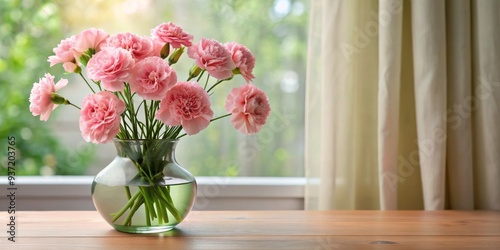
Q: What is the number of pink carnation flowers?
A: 12